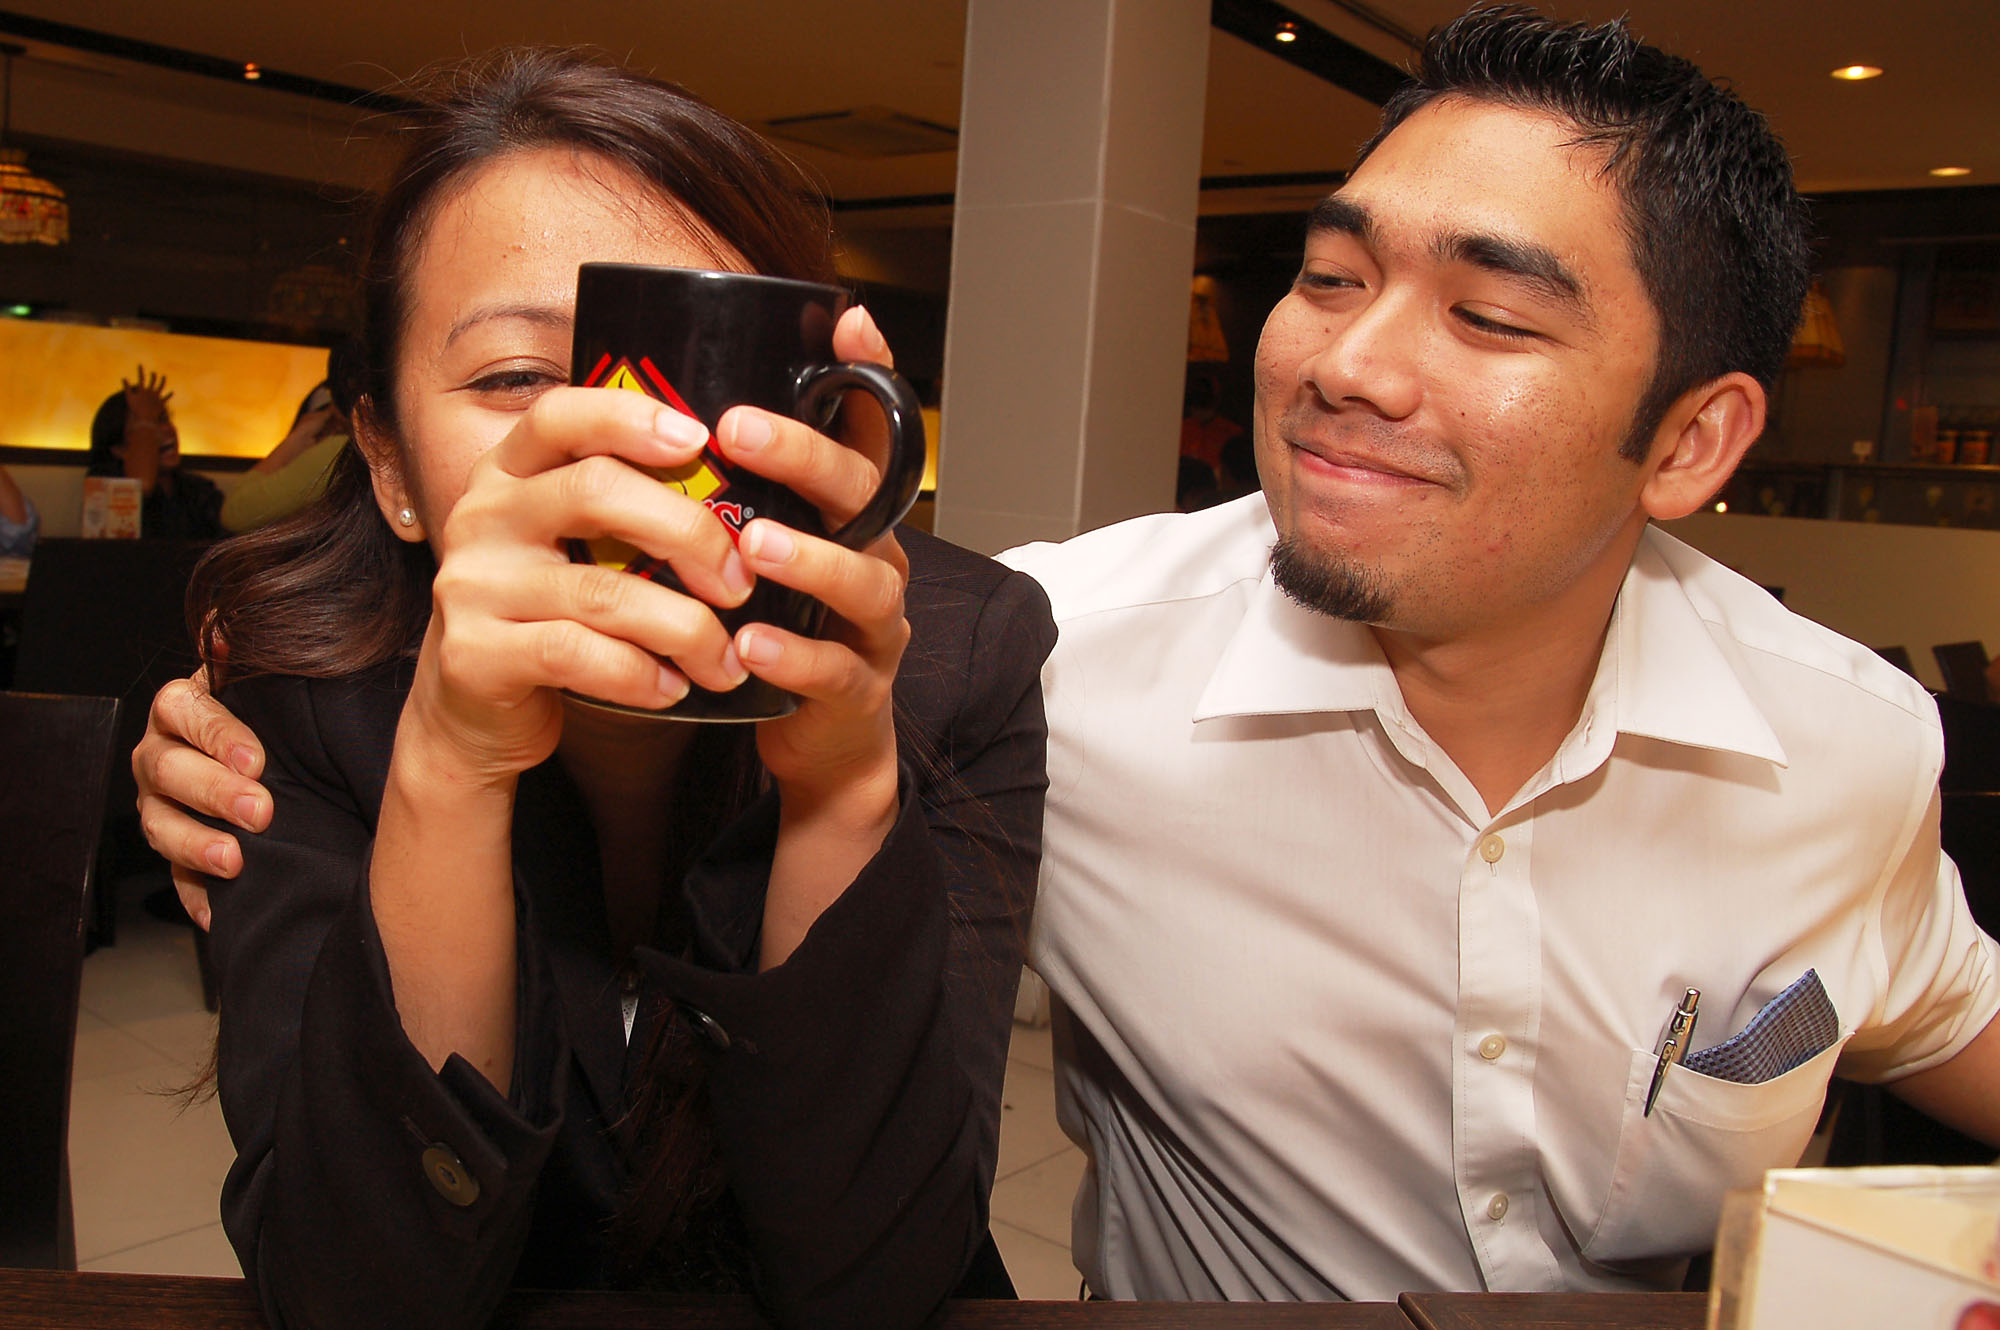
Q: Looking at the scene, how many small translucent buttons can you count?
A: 3